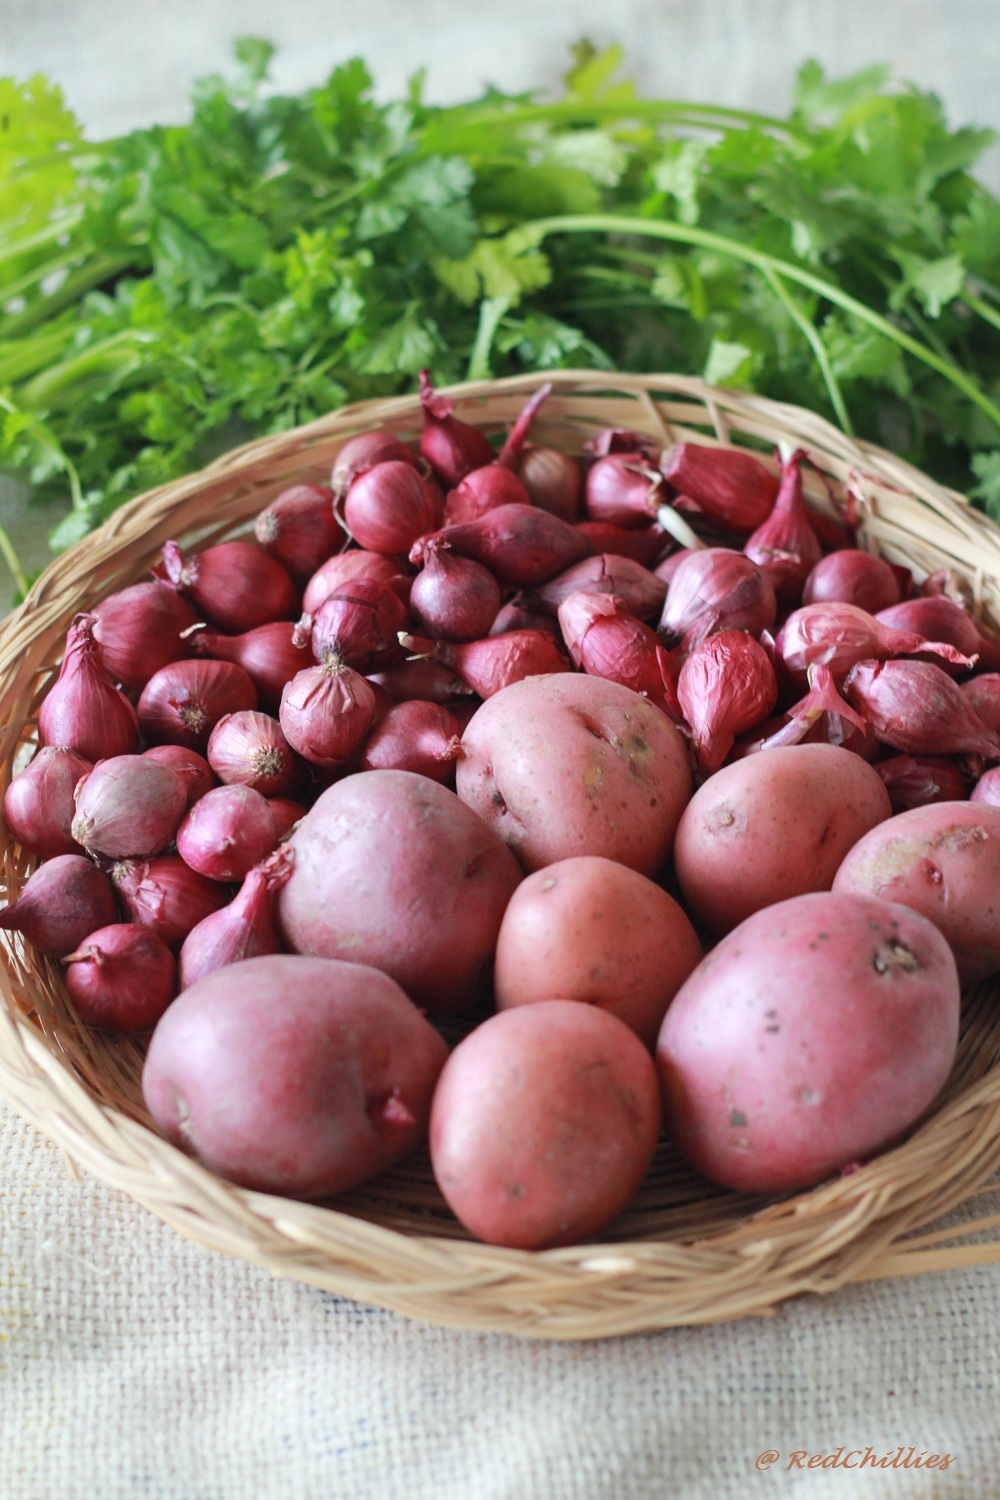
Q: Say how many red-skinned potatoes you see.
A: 8